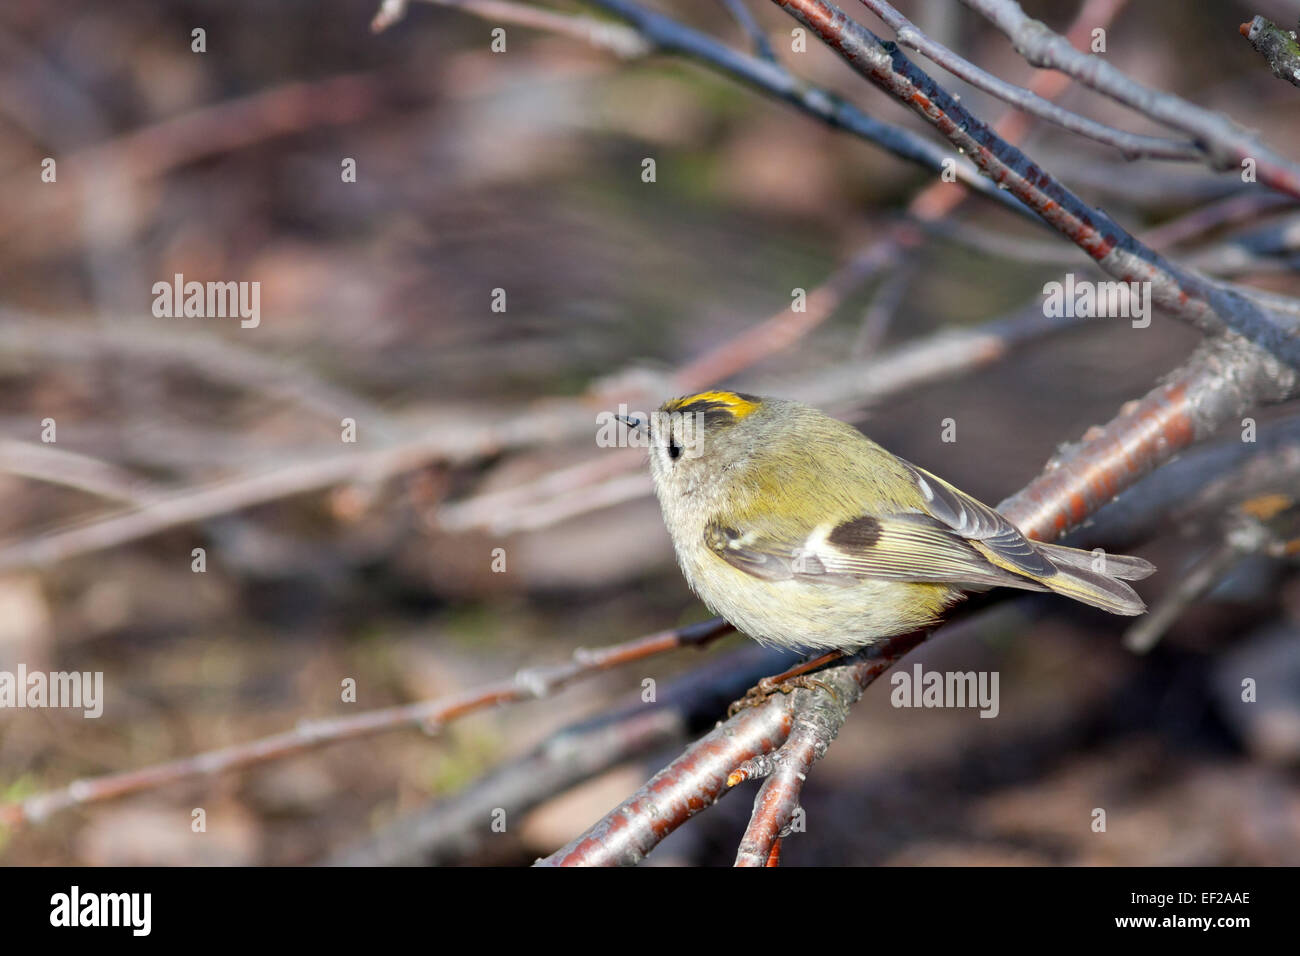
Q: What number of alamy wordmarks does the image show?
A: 6